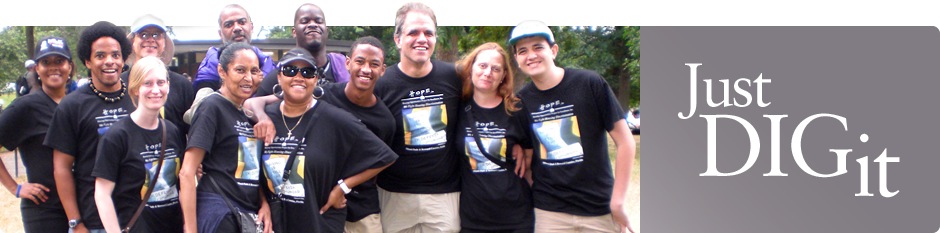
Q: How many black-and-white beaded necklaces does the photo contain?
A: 1